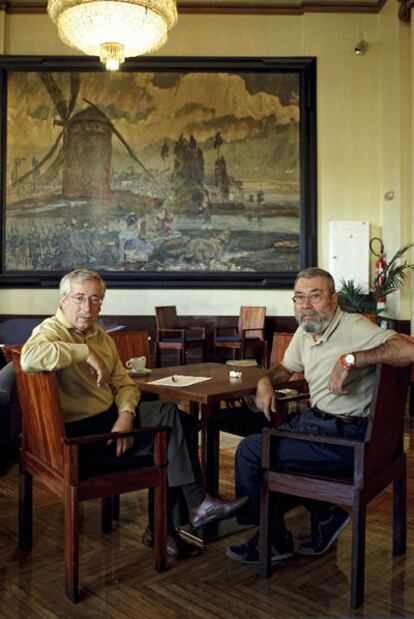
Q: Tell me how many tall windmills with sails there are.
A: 1